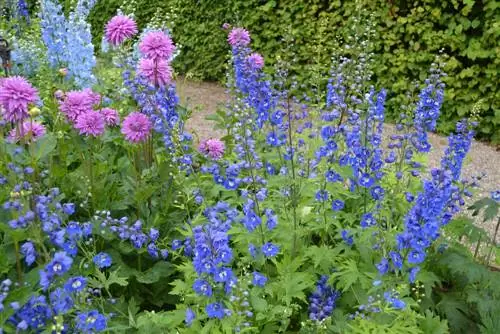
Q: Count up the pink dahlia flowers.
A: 13